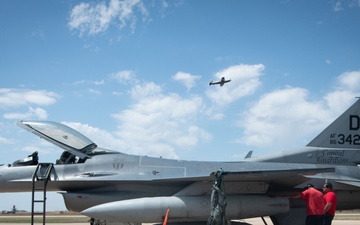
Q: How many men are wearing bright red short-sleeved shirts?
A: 2